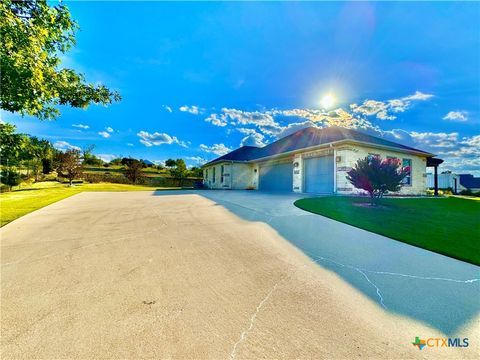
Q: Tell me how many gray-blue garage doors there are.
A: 2